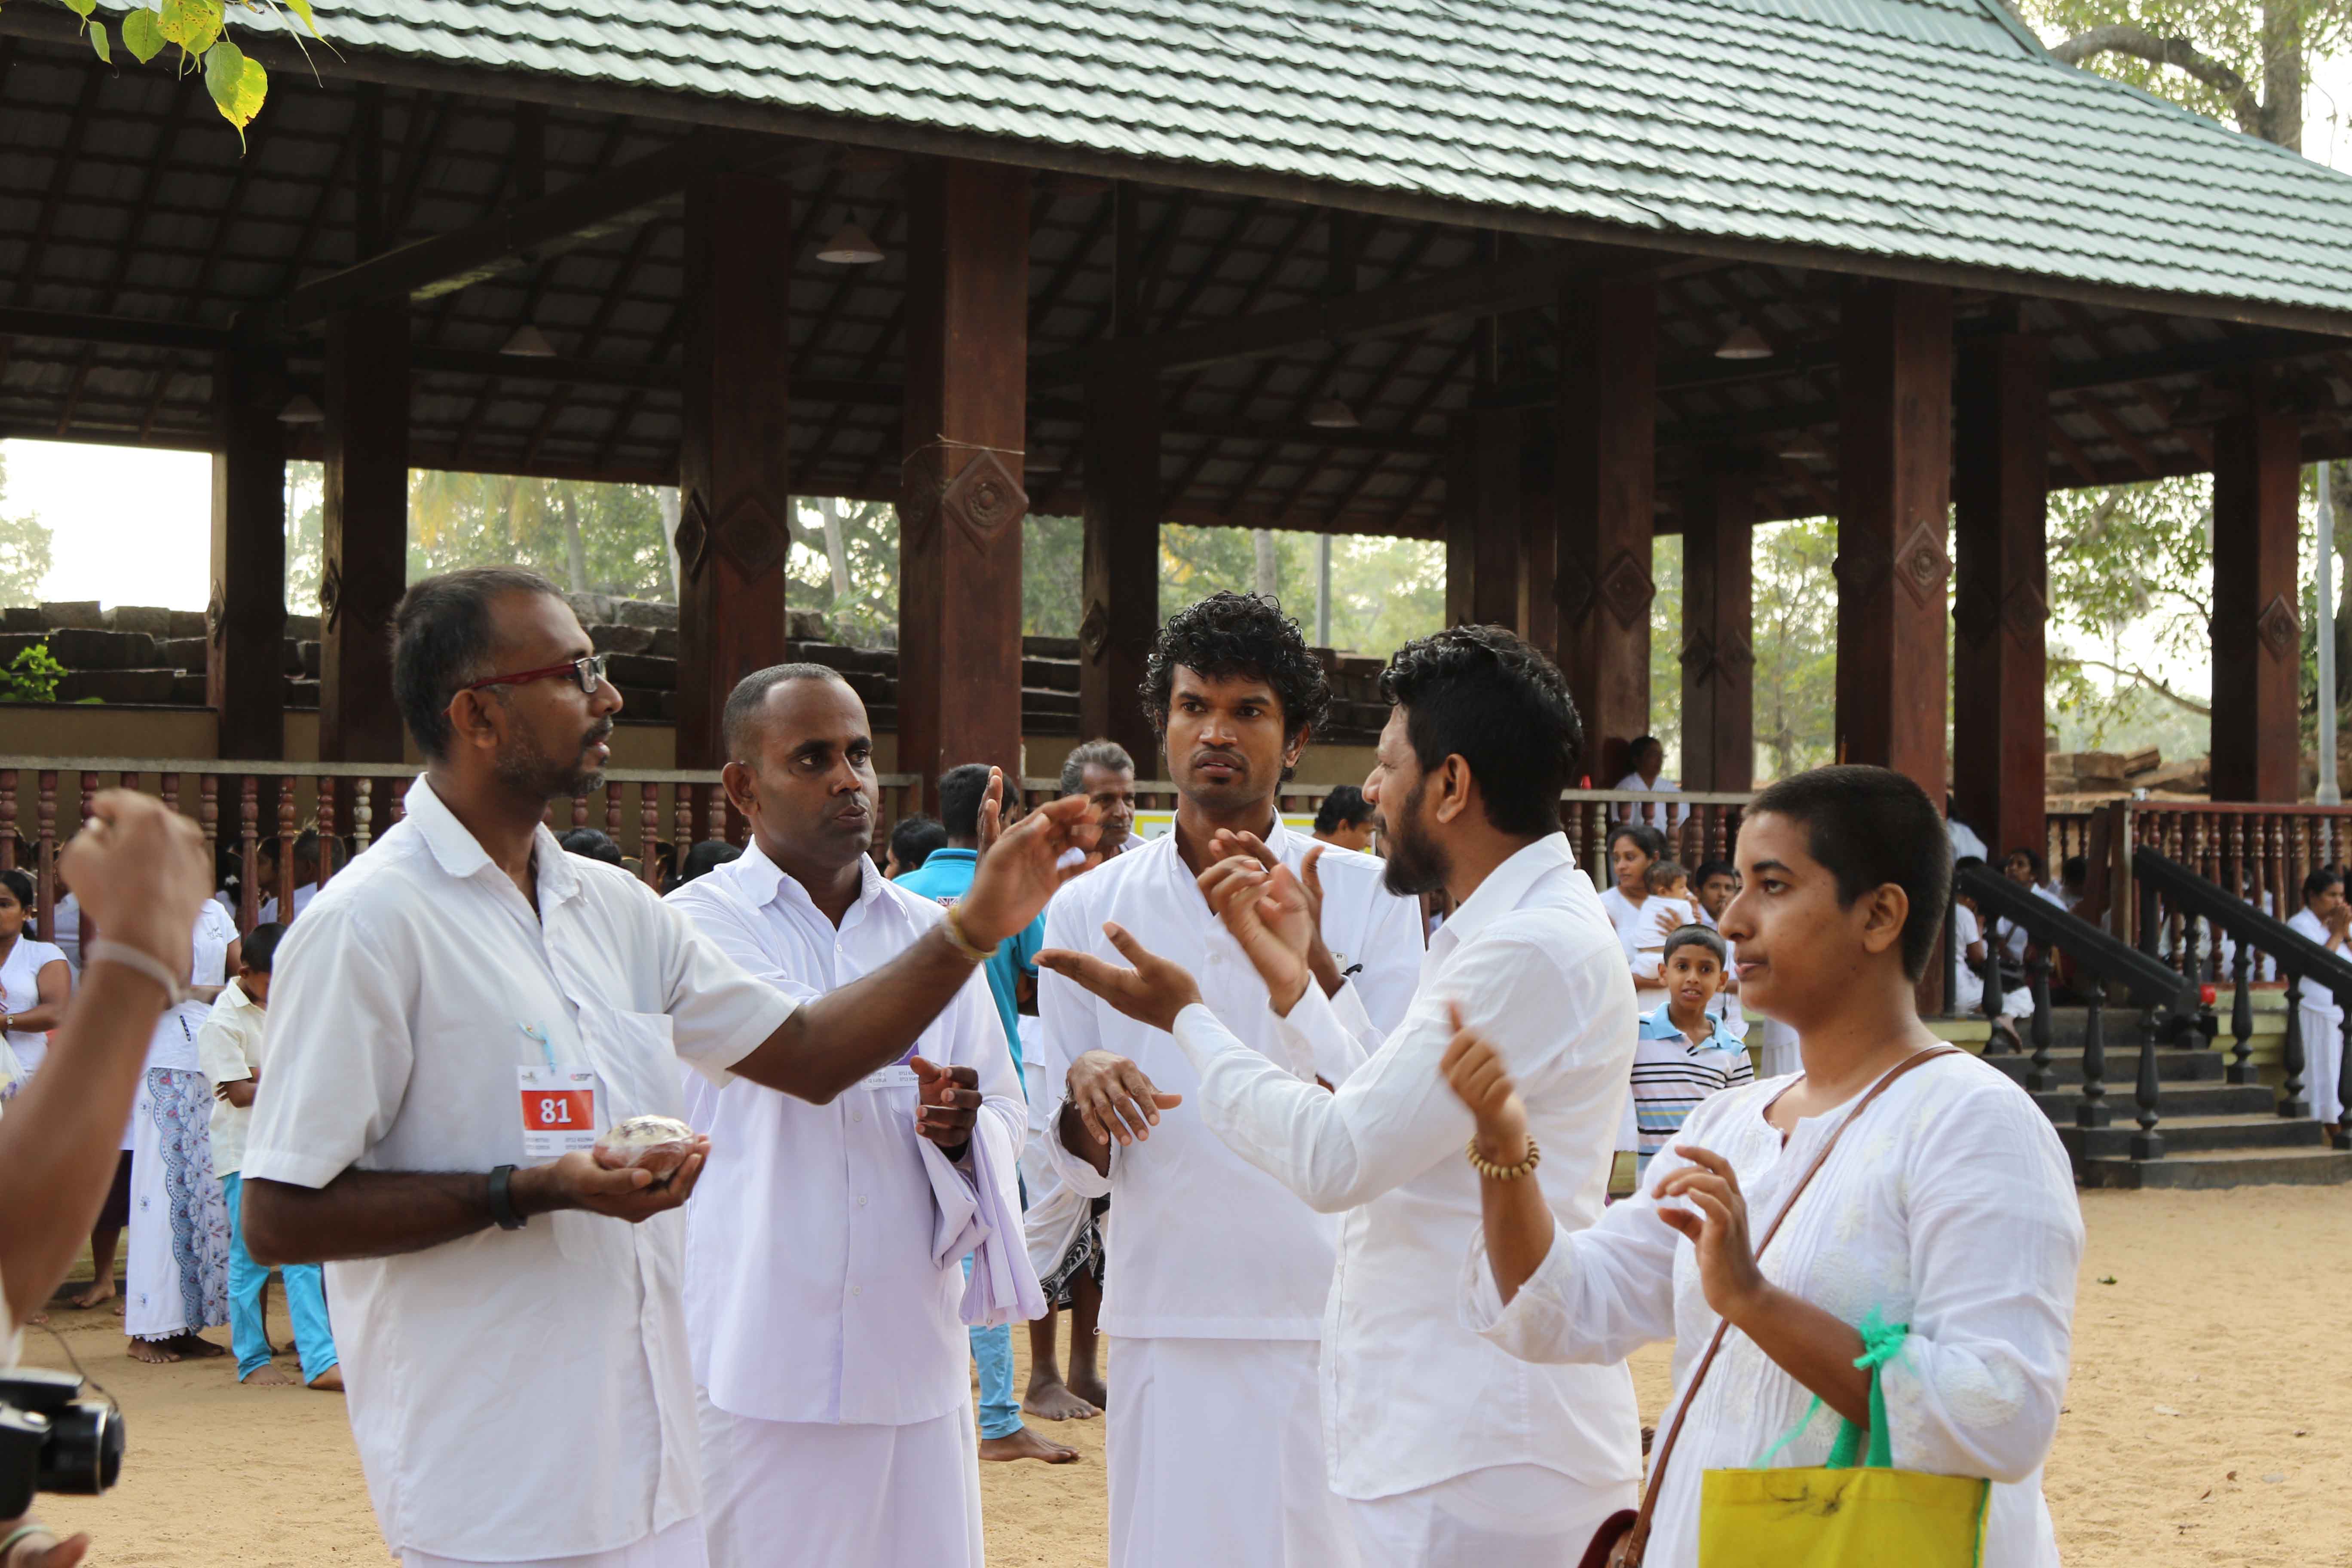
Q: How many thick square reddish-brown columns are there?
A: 12